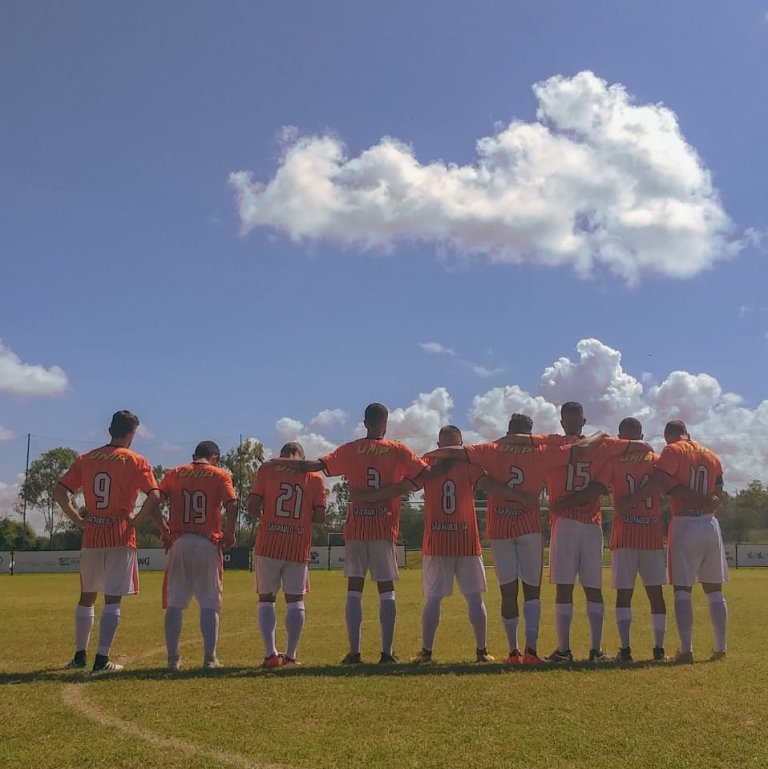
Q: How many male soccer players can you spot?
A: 9